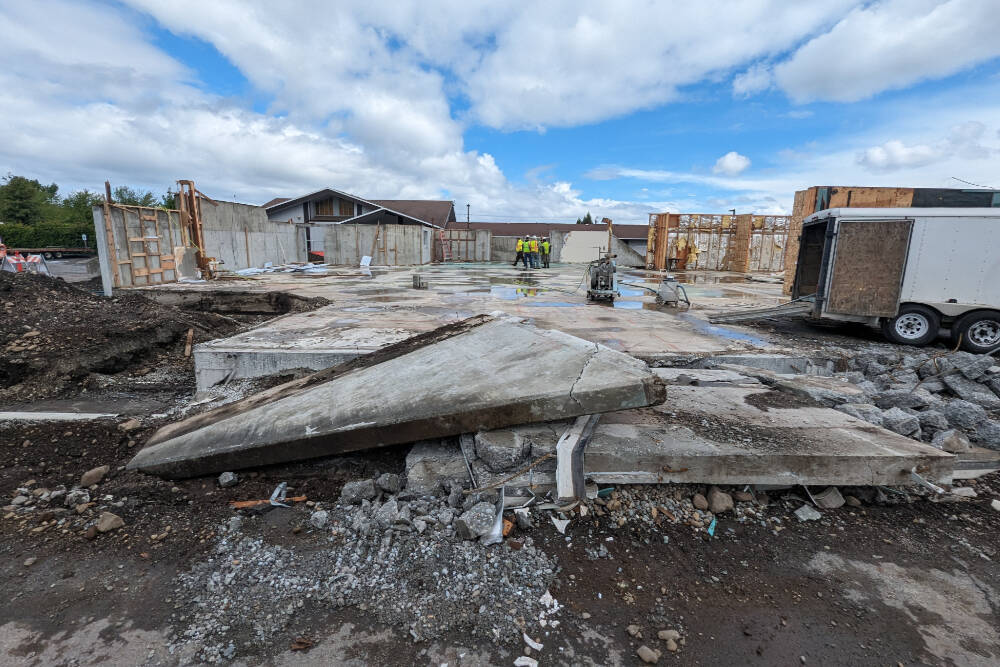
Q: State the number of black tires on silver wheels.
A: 2